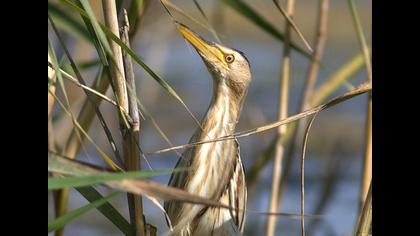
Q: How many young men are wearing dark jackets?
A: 0